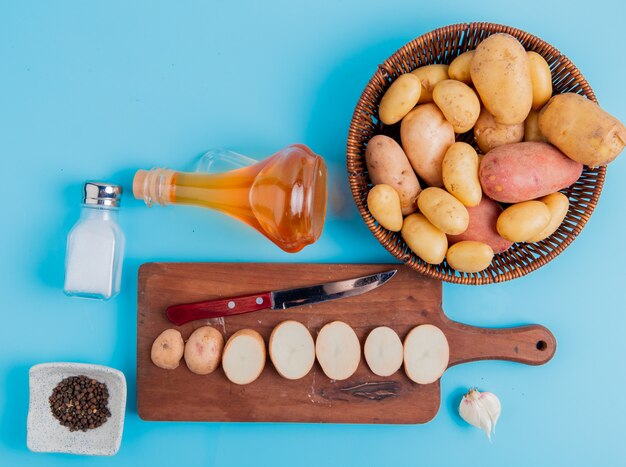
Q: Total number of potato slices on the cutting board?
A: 7